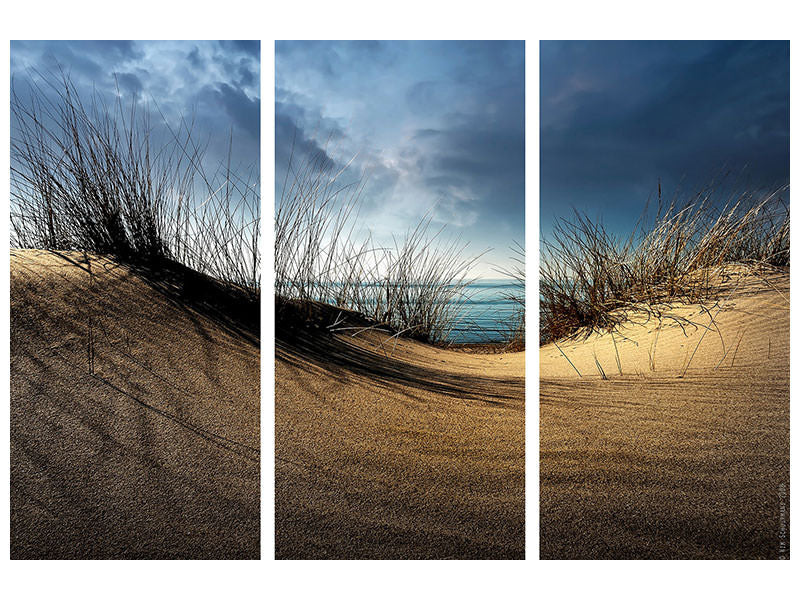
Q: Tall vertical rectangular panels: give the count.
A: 3